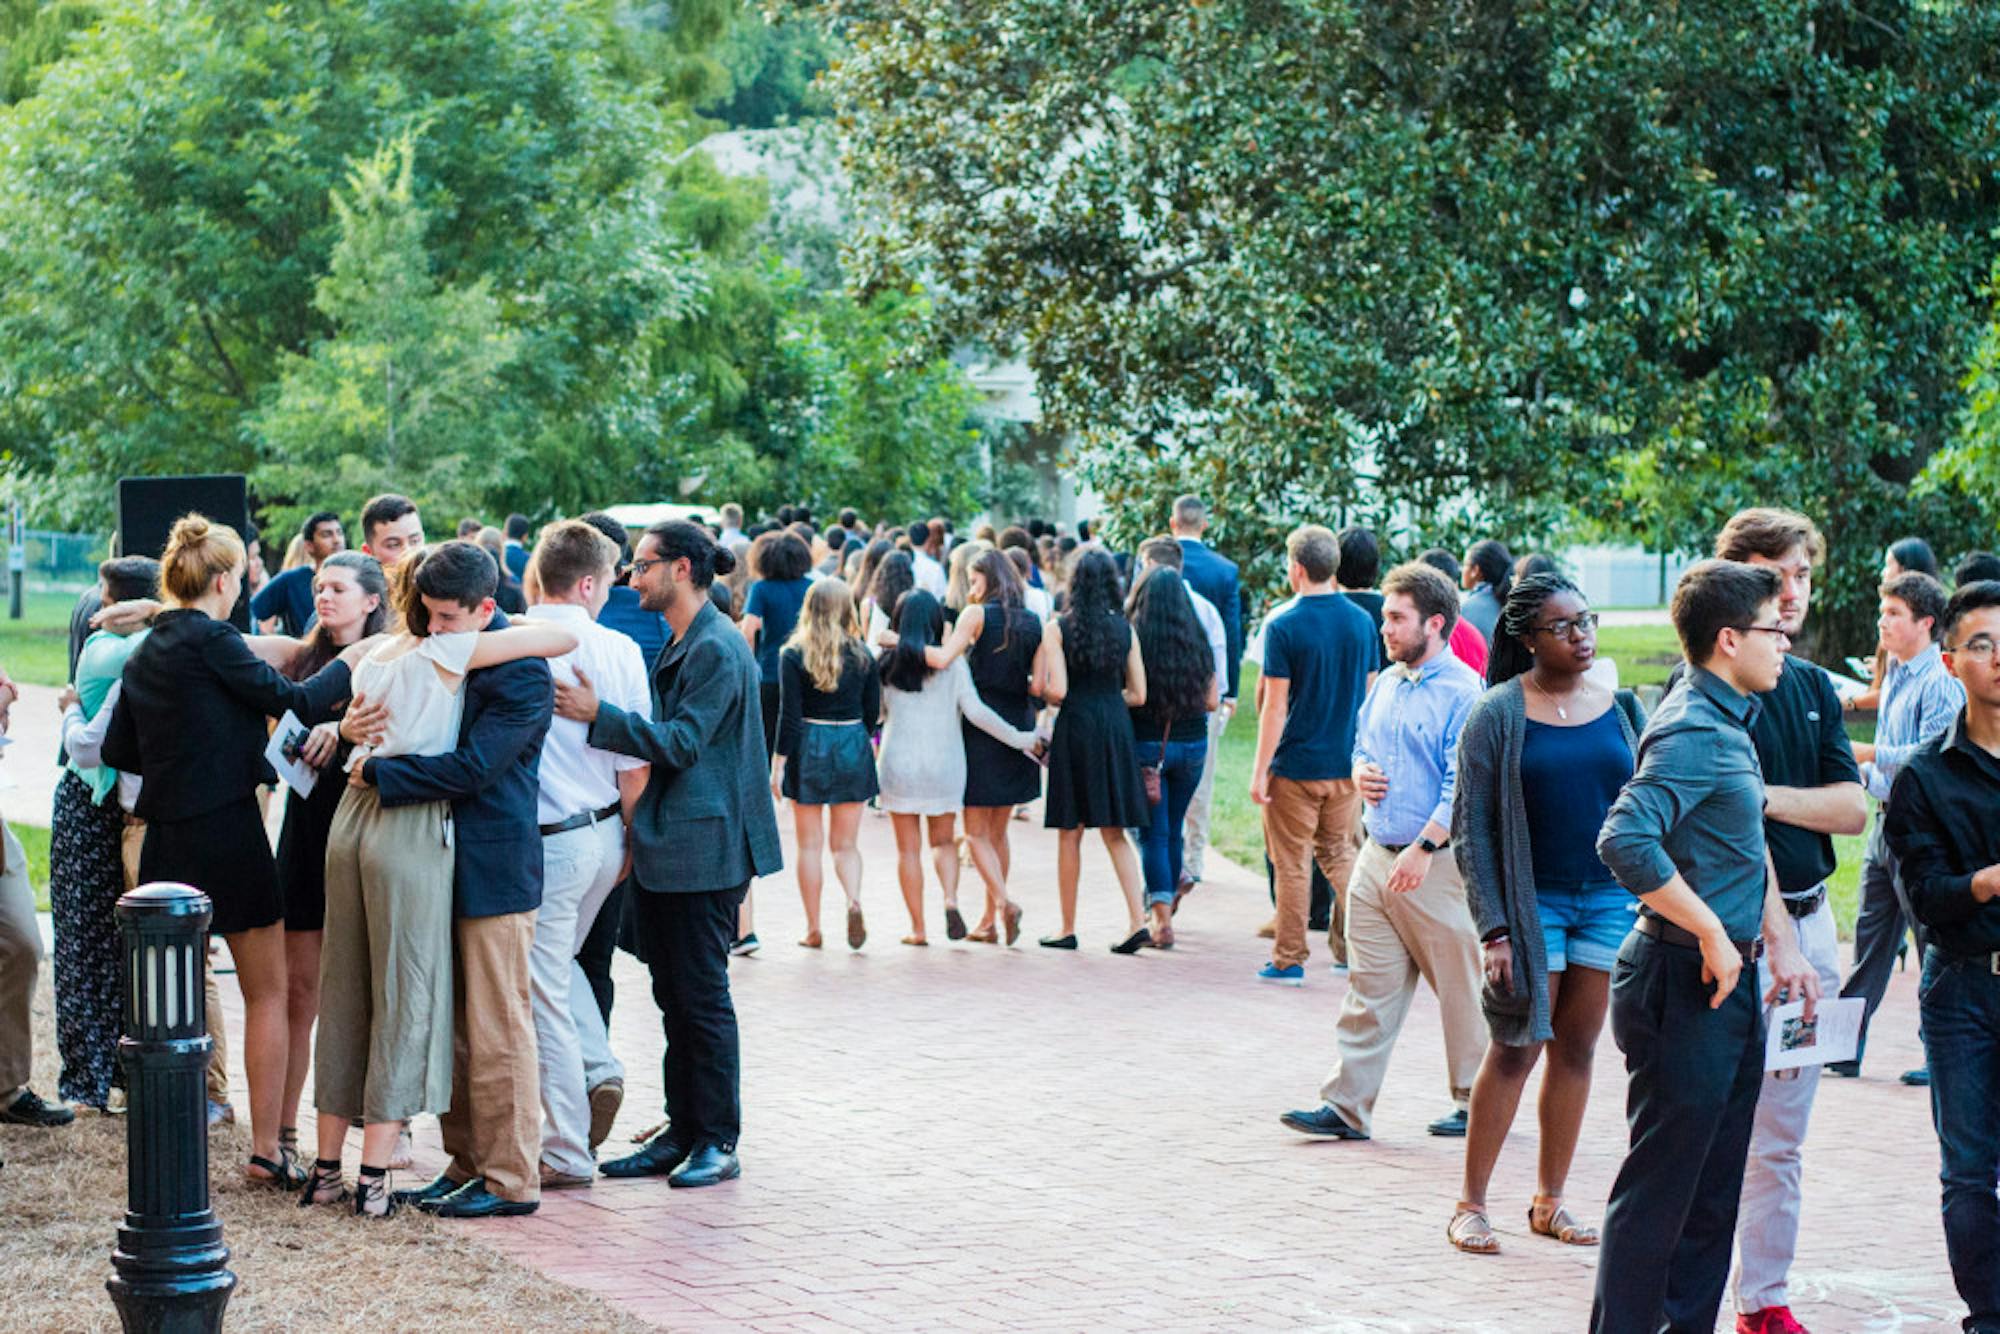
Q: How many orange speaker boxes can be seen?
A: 0